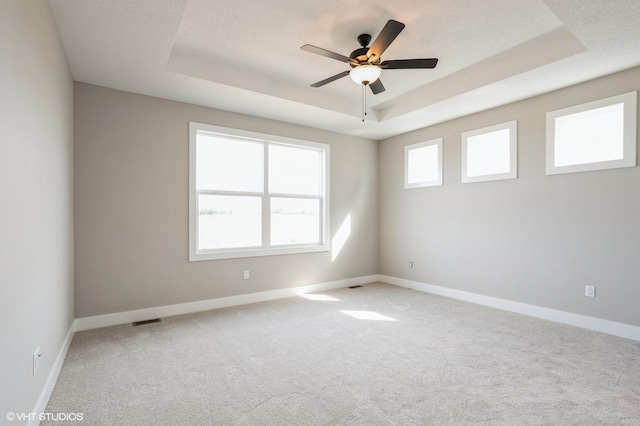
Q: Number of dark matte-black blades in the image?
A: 5